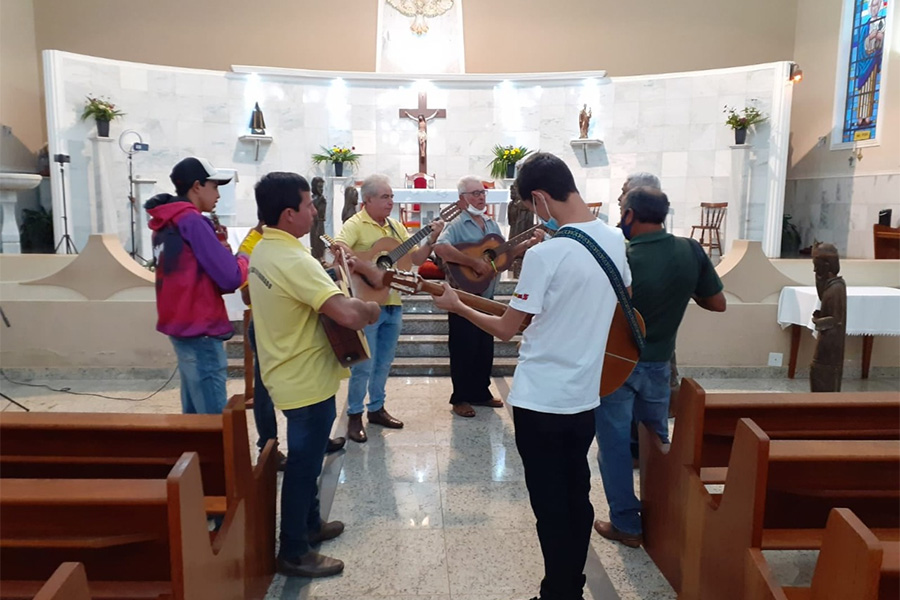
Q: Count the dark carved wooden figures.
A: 4